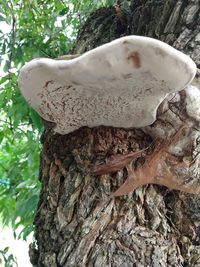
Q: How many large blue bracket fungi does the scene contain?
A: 0